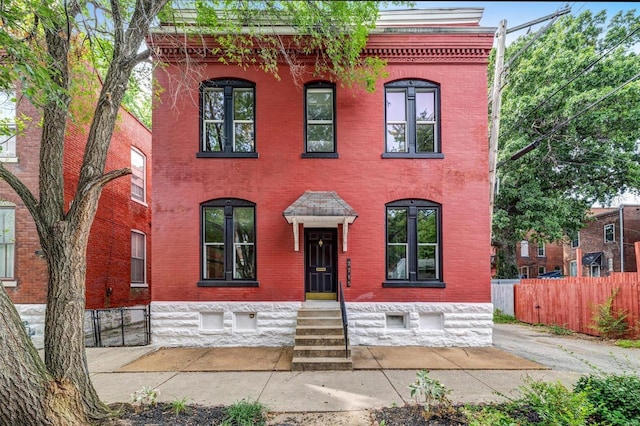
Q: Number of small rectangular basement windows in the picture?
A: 4